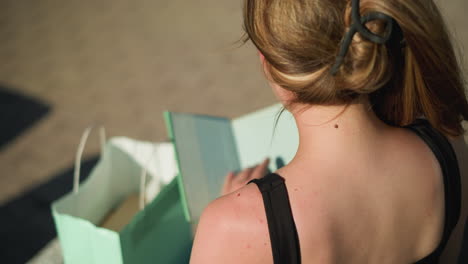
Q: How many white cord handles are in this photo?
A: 2